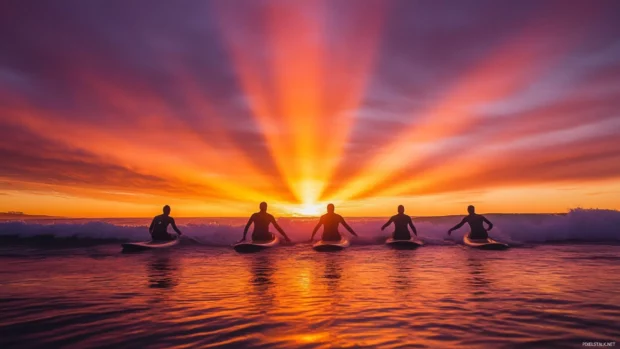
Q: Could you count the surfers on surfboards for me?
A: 5